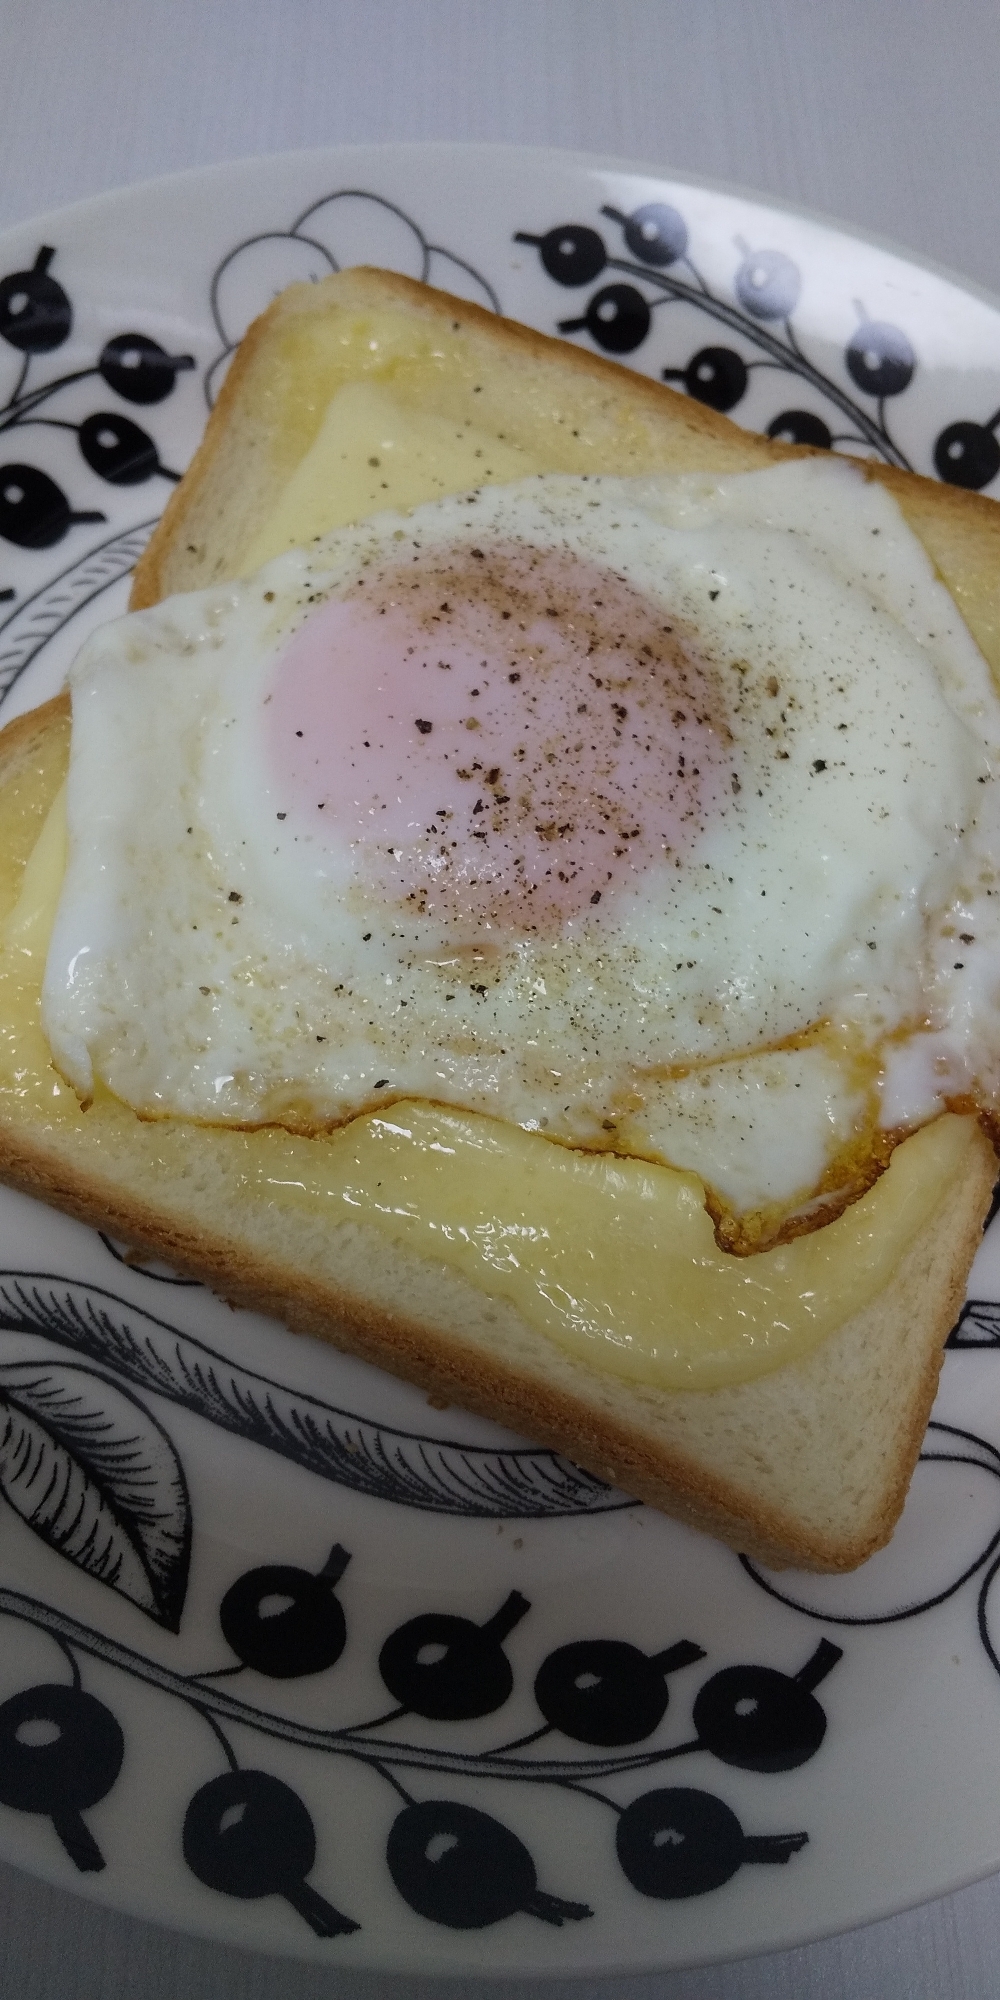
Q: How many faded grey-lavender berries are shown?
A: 3